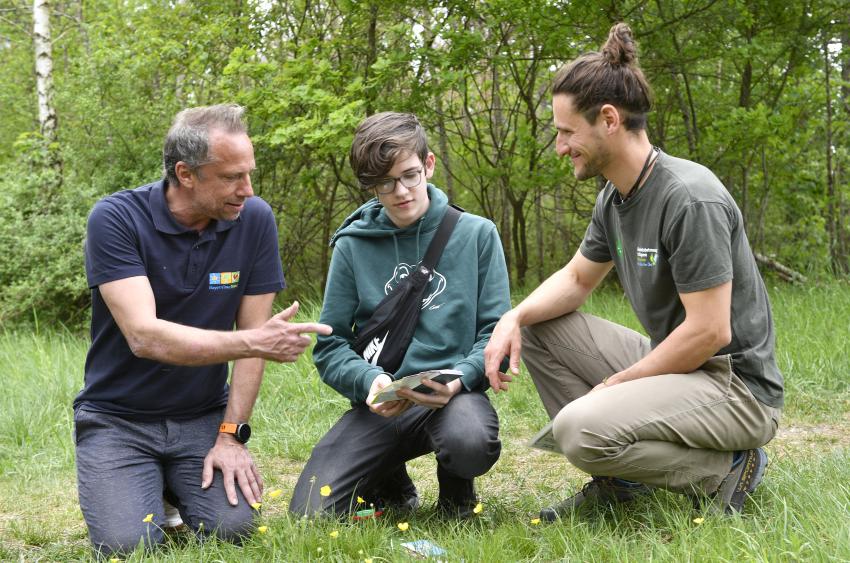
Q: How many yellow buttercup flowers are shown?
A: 13